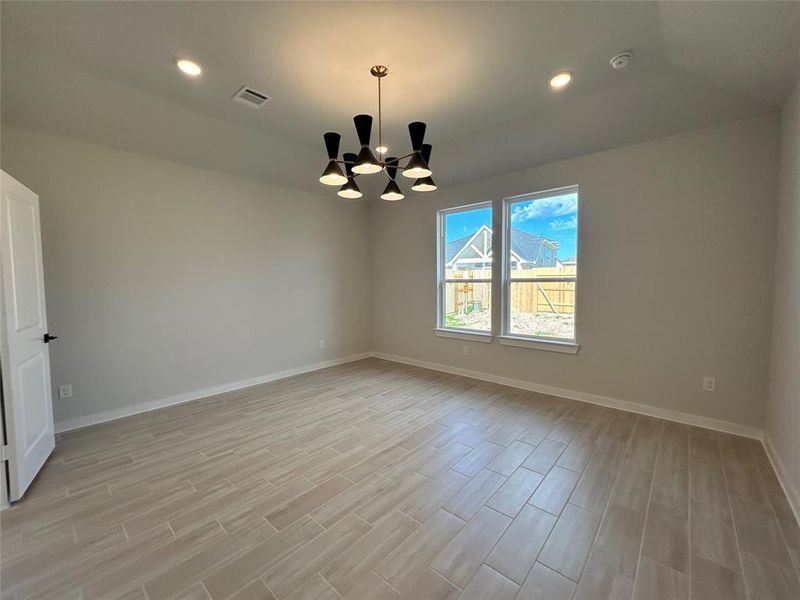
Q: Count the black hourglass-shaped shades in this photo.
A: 6